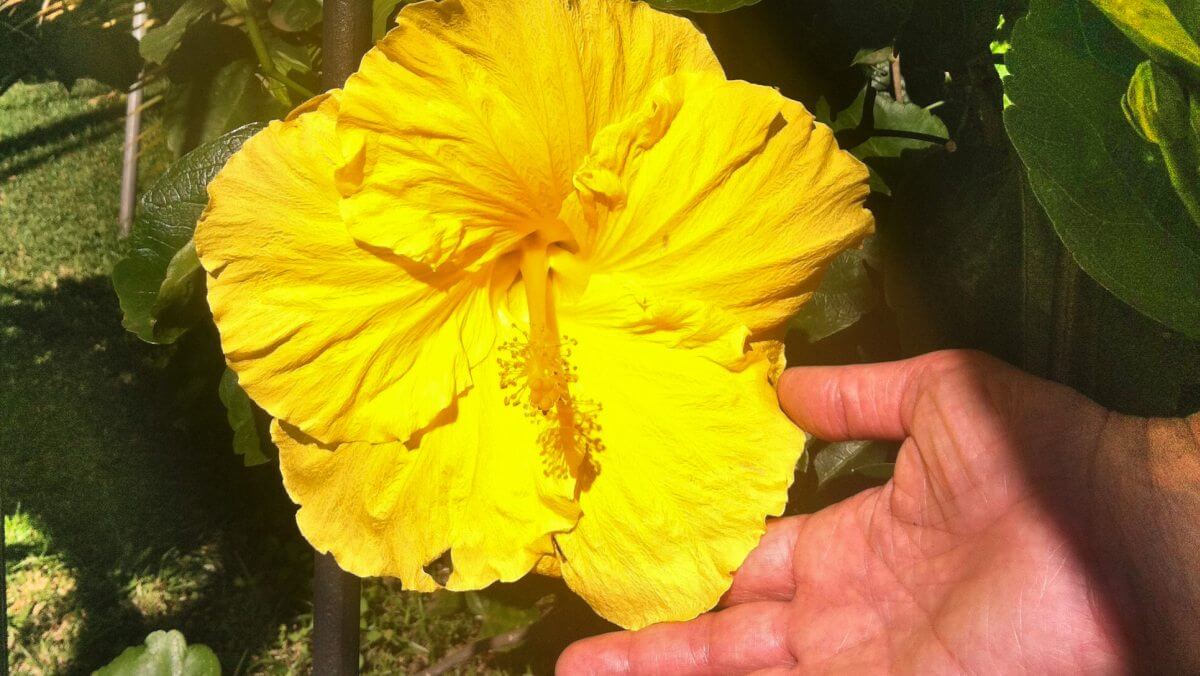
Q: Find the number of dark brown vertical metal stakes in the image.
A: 1